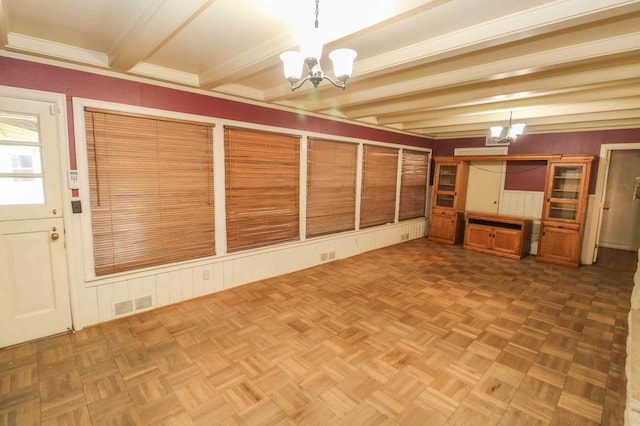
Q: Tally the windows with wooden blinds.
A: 5